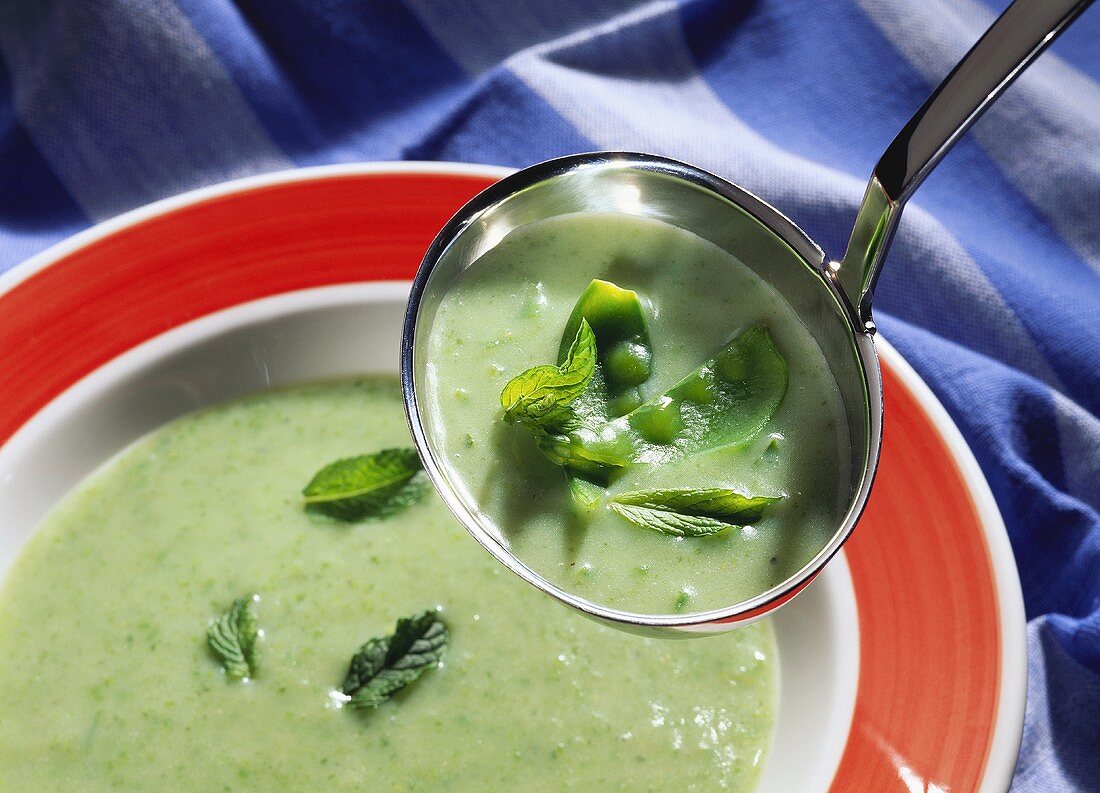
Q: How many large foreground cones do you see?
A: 0